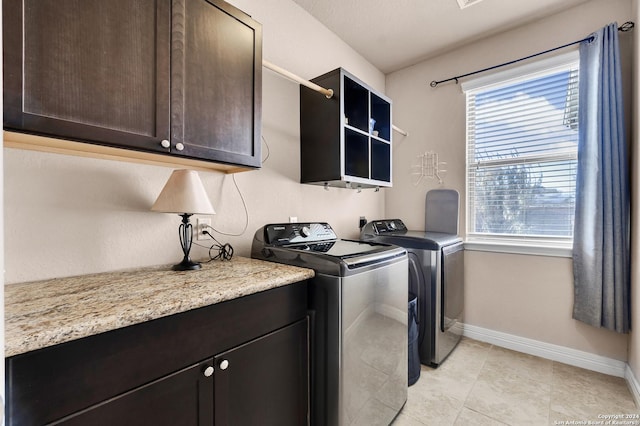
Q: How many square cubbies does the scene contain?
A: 4